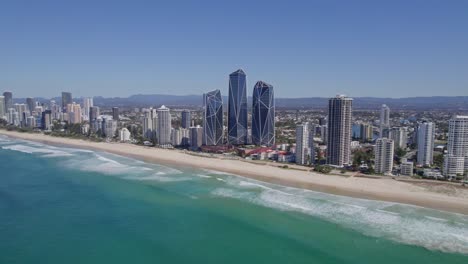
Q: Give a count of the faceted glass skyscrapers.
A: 3